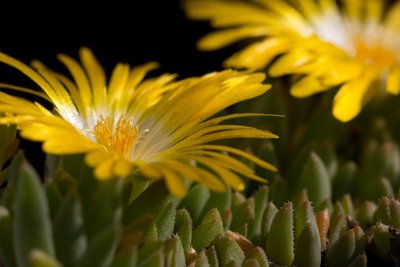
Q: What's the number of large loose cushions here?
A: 0